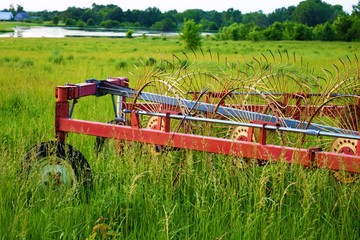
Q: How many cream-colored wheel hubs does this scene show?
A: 3